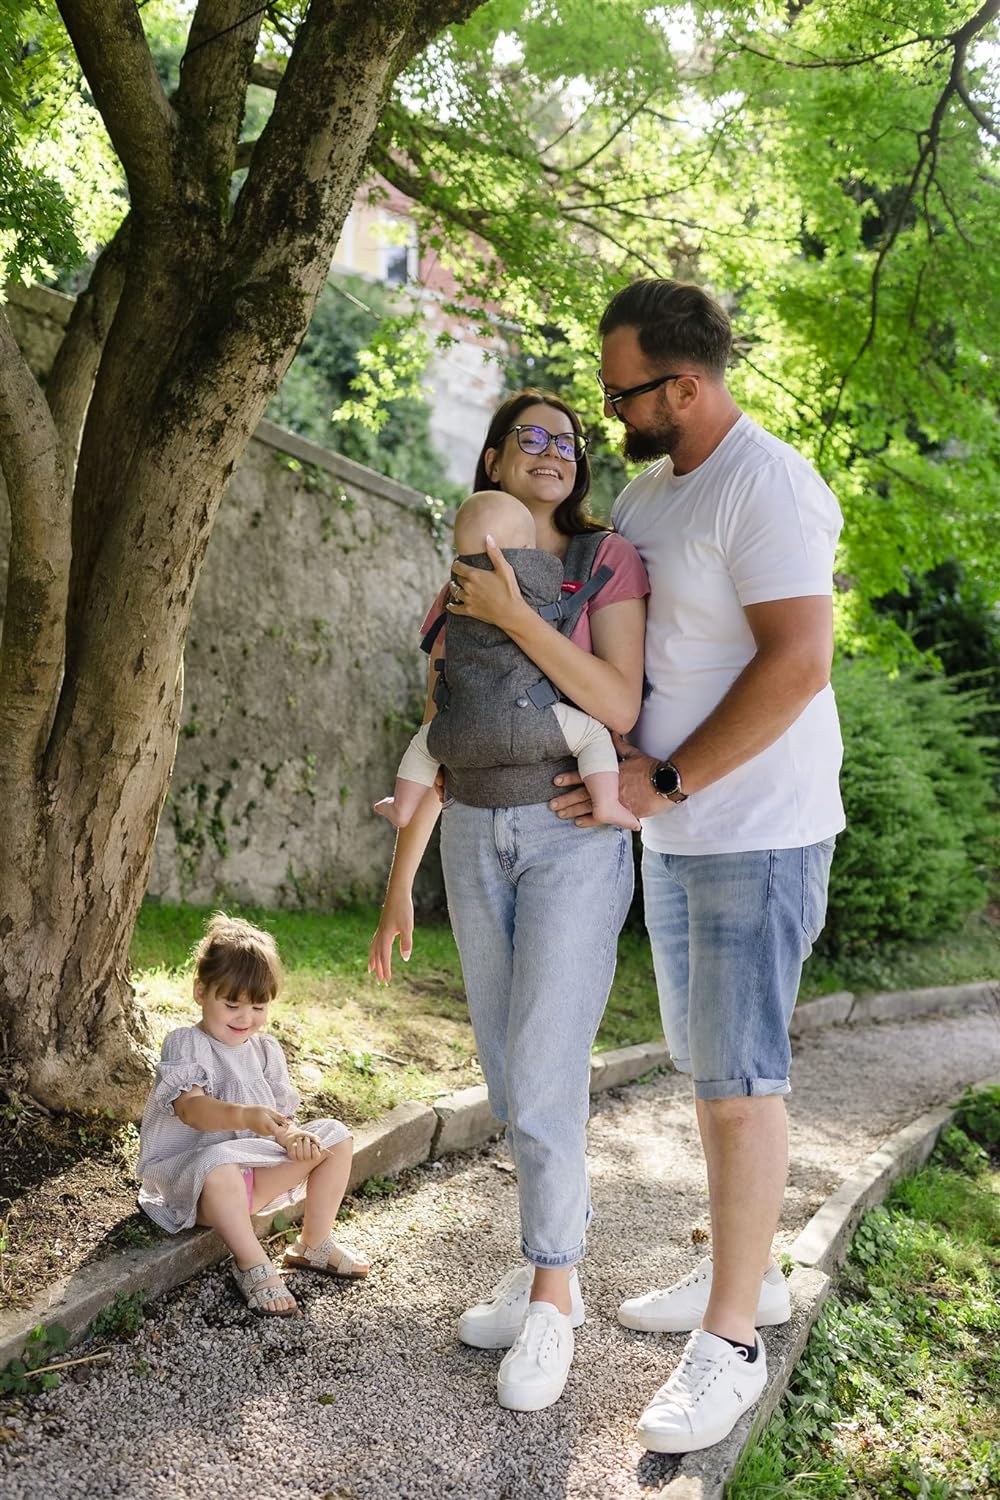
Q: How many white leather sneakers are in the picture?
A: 4